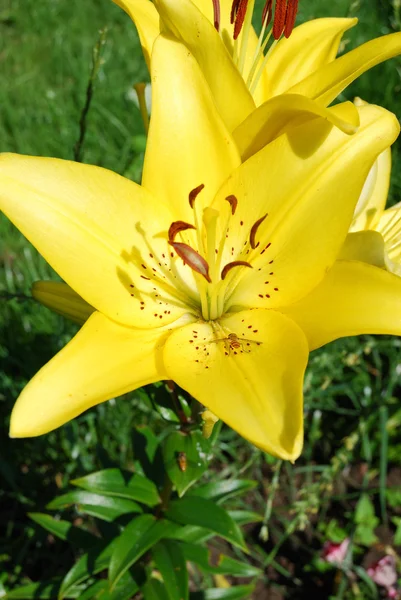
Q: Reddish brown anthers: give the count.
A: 12